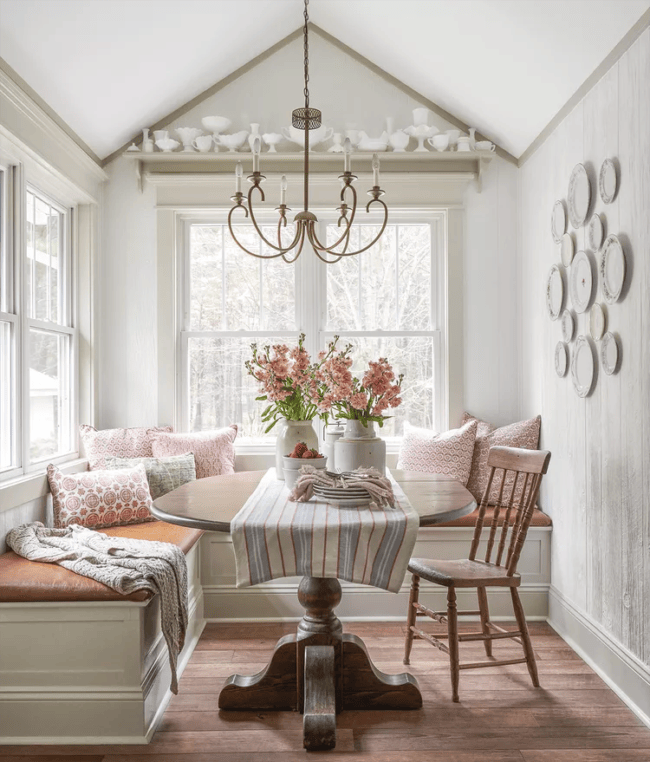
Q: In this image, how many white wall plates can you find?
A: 13